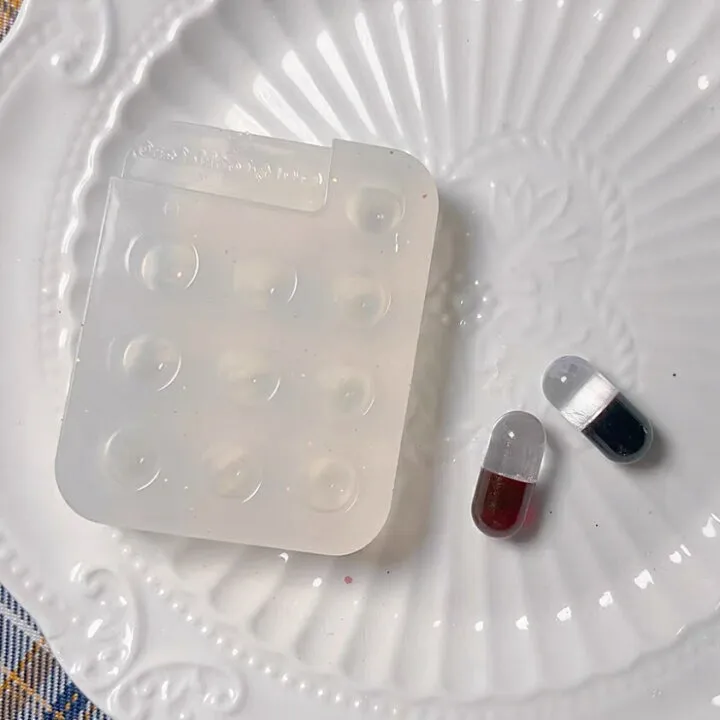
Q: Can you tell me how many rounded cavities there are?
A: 10